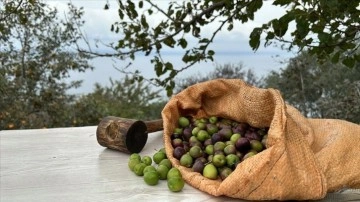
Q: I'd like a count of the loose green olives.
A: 12